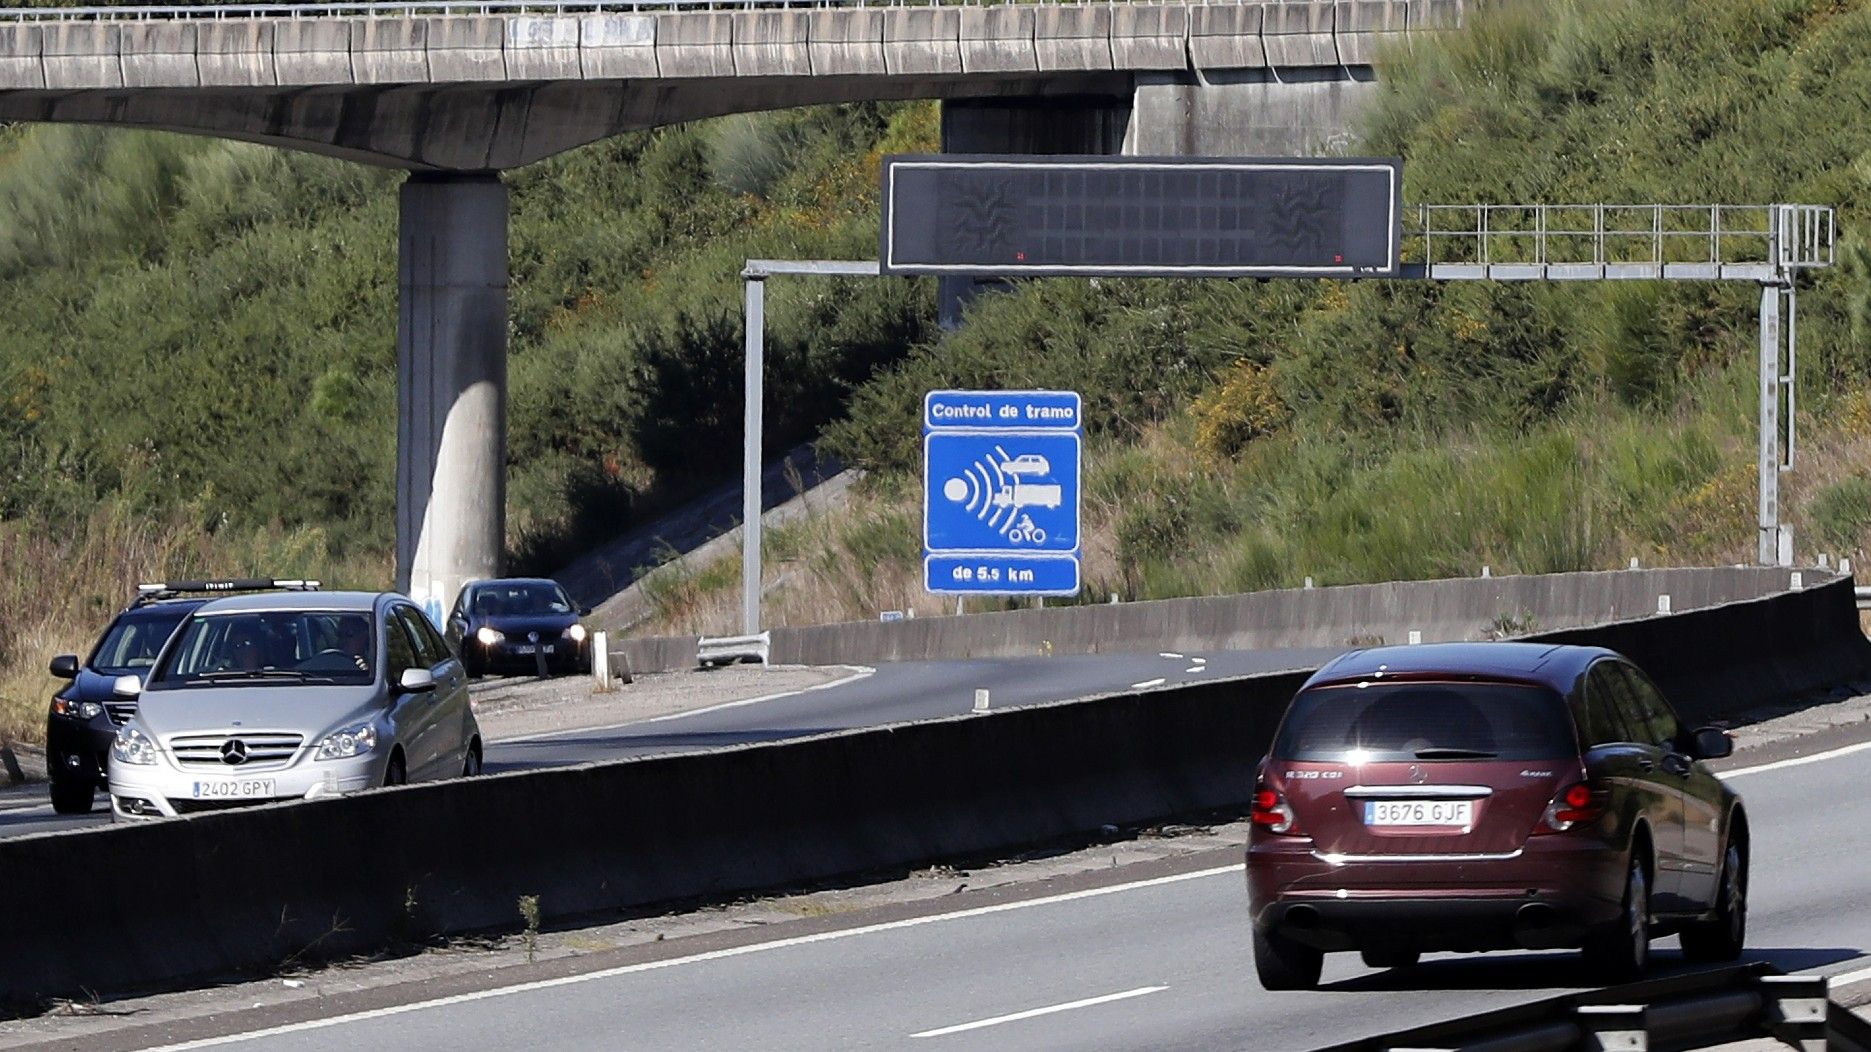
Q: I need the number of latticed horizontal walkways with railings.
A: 1